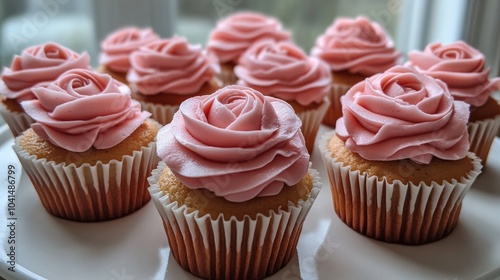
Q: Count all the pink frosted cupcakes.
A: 10